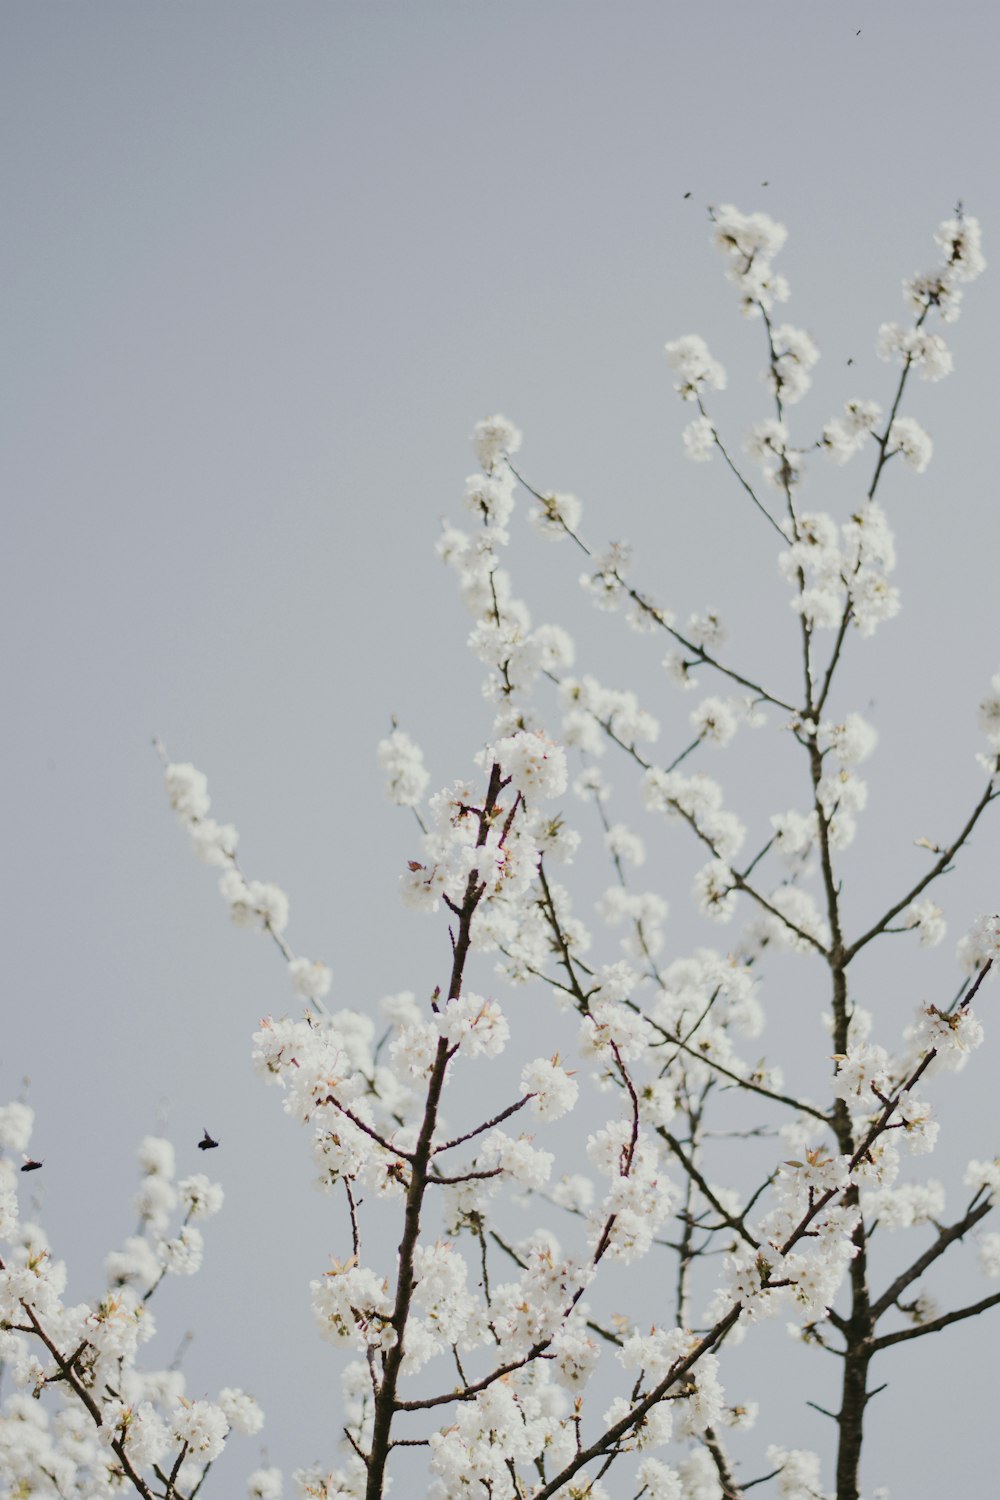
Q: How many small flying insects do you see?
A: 6